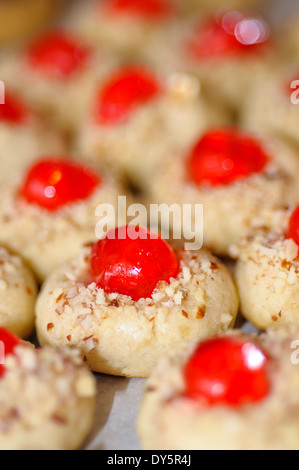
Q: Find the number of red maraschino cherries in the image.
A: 12